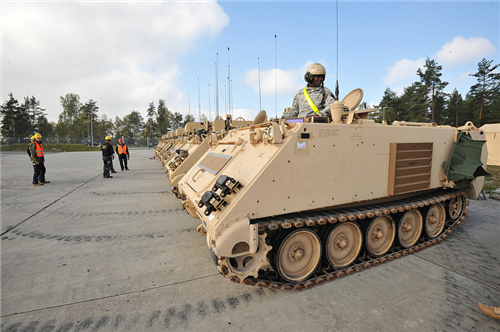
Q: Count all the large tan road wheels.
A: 5